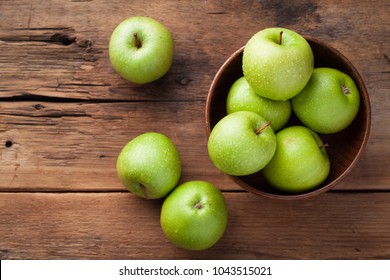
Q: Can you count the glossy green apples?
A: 8